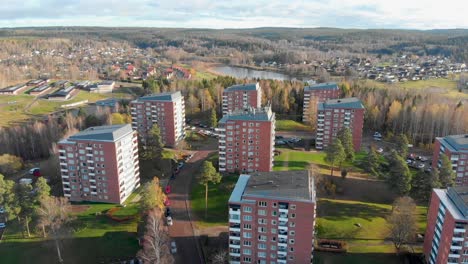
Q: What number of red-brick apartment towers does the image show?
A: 9